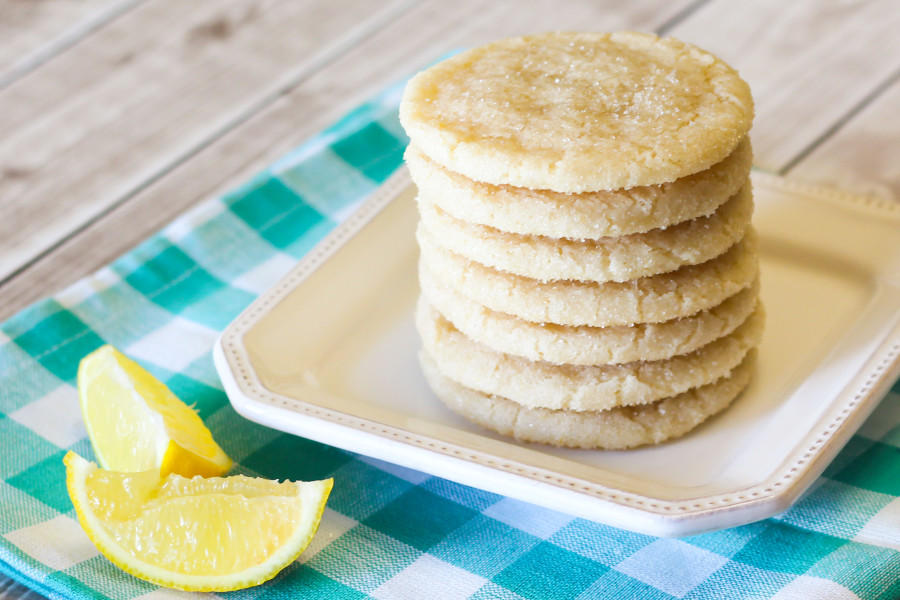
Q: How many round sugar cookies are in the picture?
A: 7